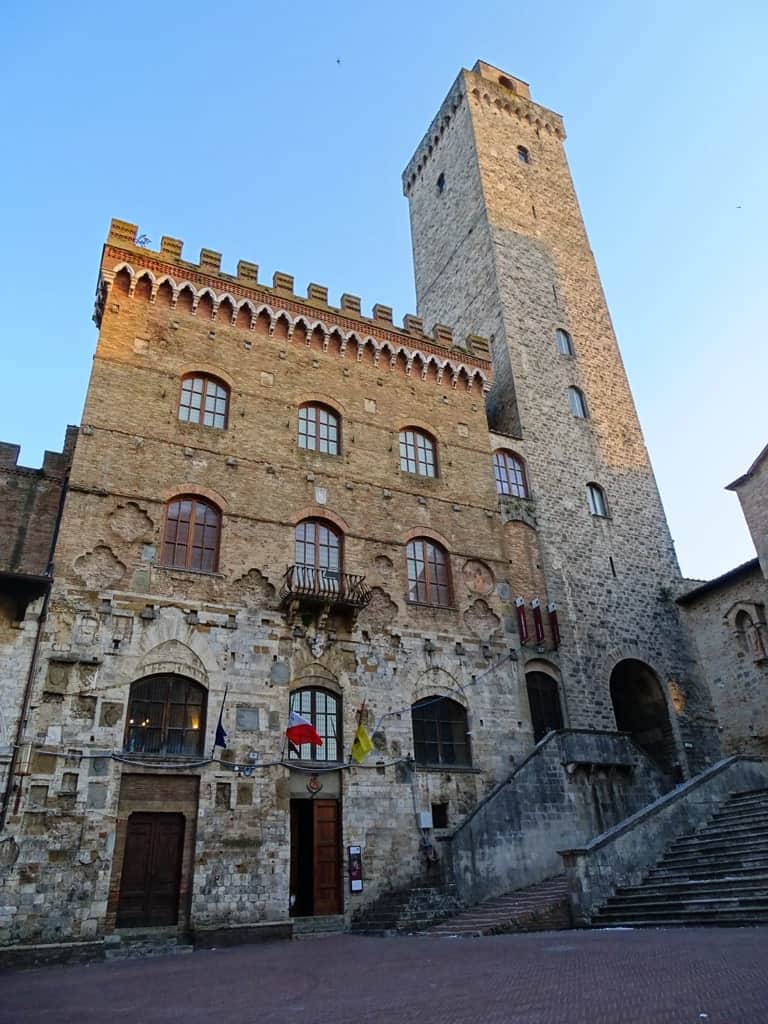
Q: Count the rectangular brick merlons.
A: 11